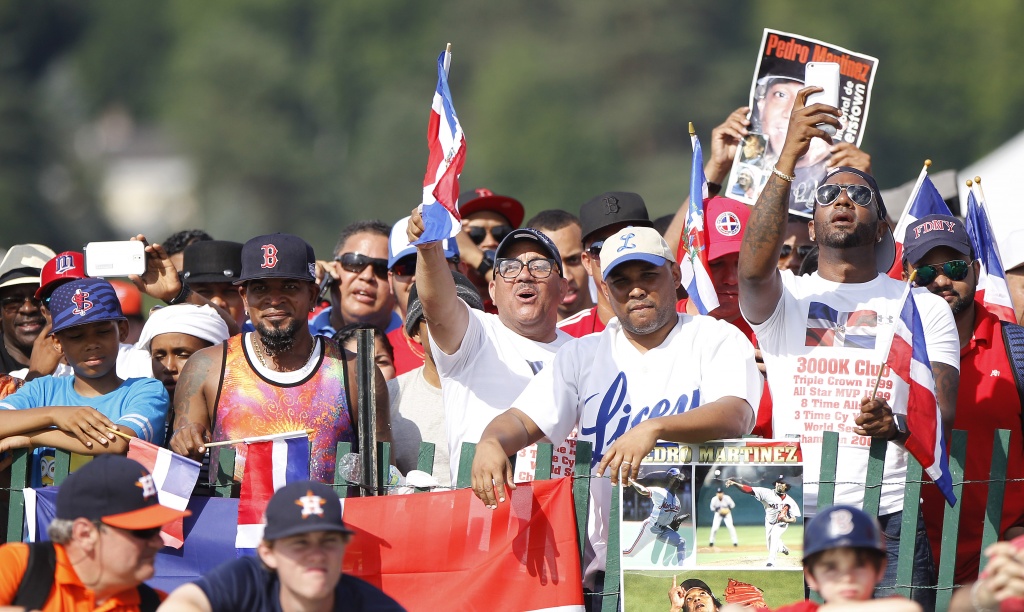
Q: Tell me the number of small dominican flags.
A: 8